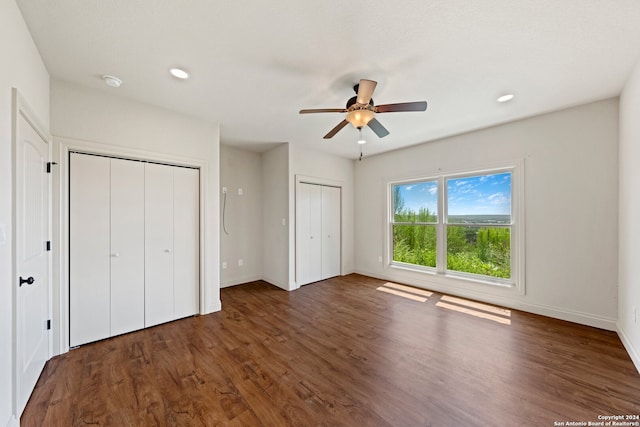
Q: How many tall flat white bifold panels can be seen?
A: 8